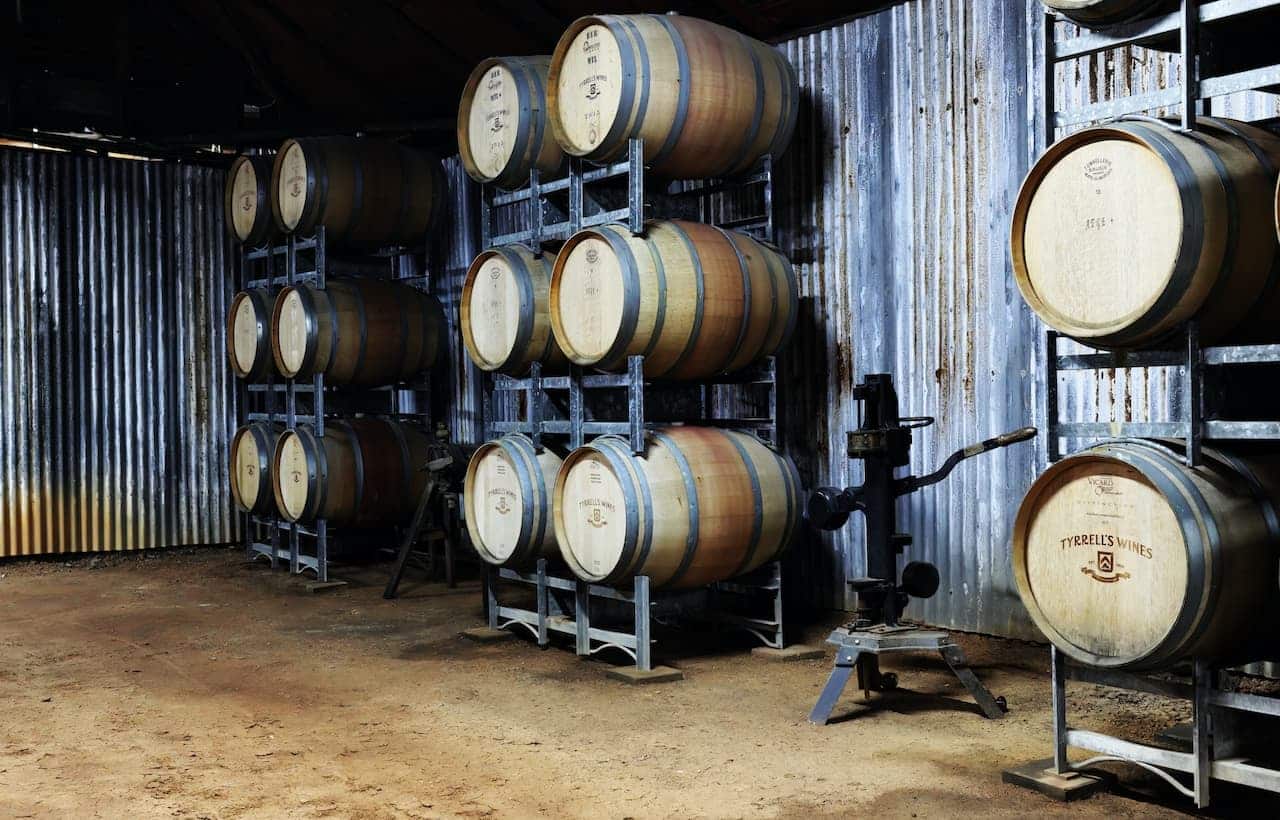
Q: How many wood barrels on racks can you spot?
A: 15